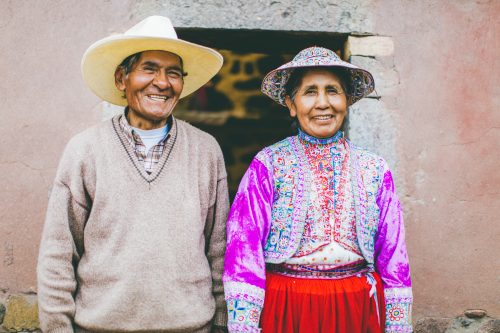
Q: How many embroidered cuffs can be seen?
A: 2